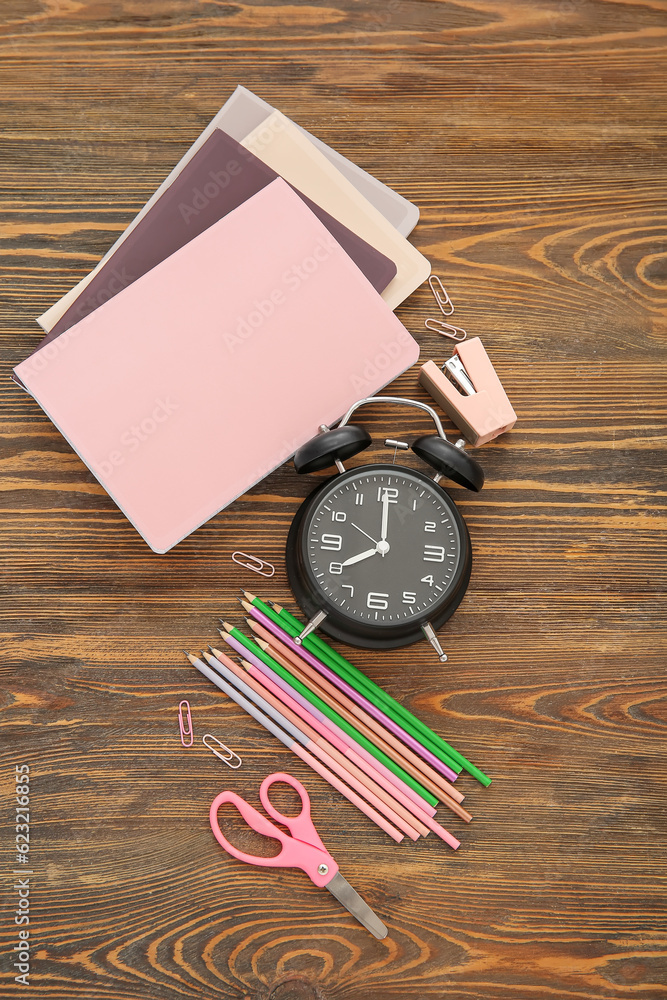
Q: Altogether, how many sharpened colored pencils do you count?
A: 11